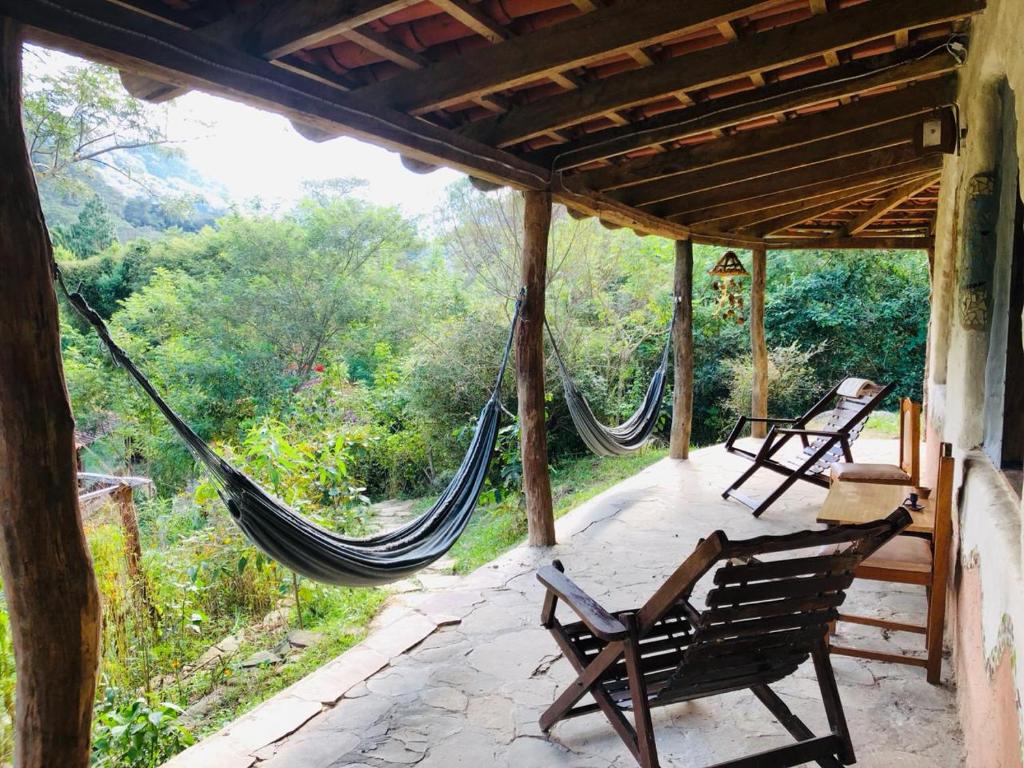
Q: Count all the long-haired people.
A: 0